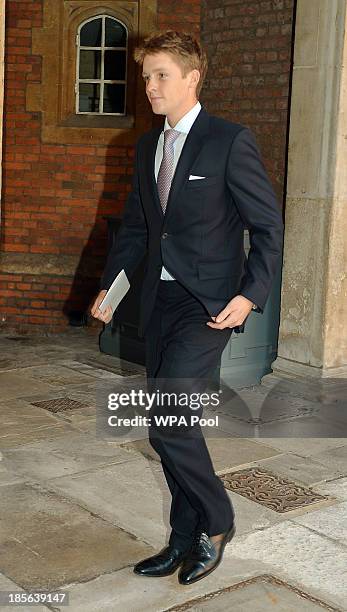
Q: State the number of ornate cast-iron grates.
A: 2